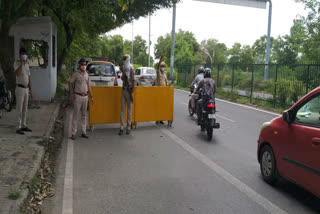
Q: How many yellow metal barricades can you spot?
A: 2